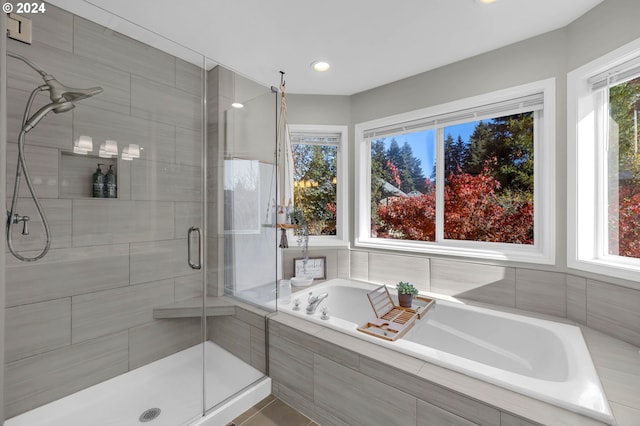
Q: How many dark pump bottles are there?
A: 2